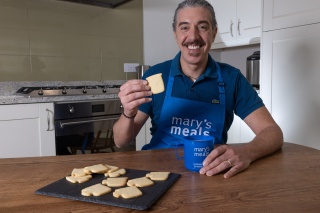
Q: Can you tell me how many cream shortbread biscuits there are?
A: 11